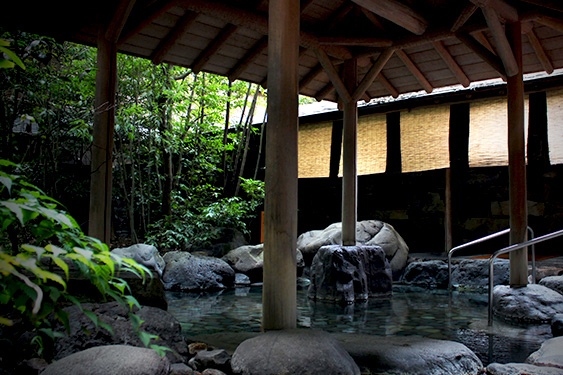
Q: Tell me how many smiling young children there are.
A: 0